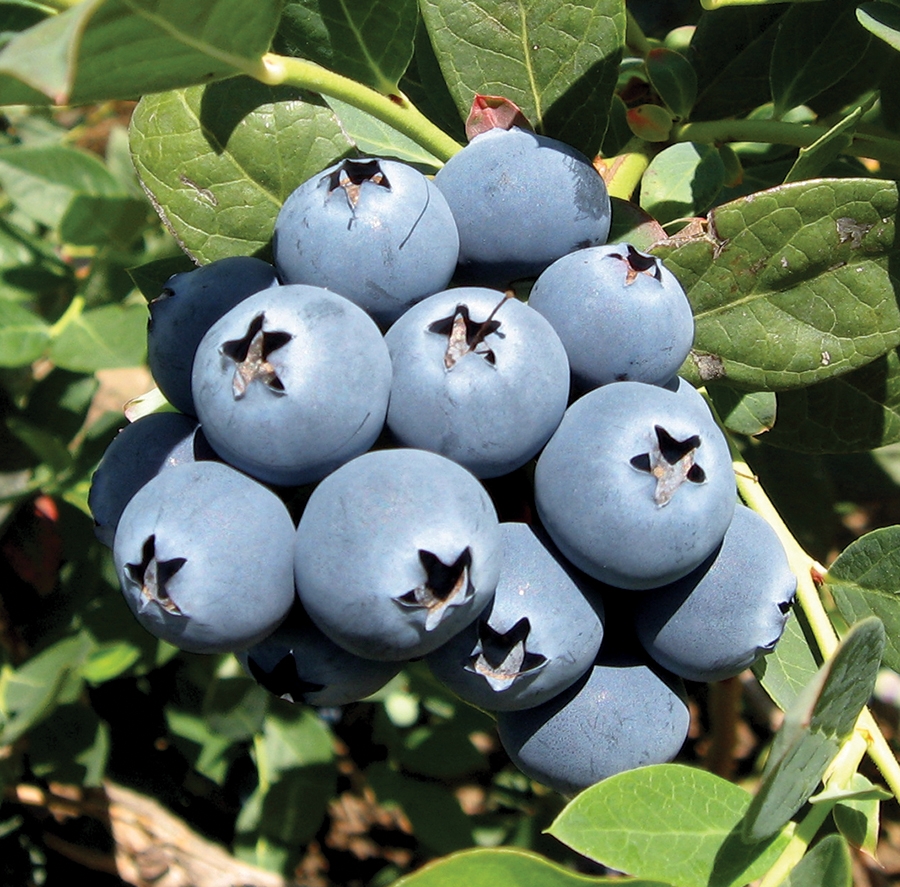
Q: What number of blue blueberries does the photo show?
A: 14